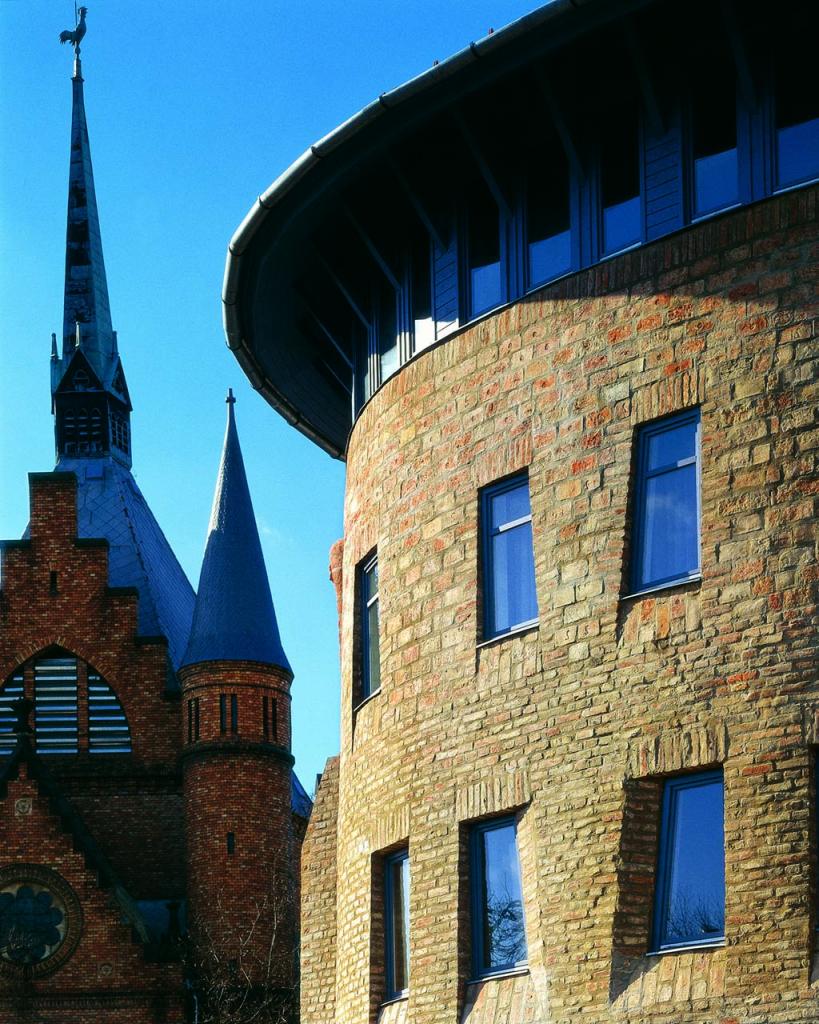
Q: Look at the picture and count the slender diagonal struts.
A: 9